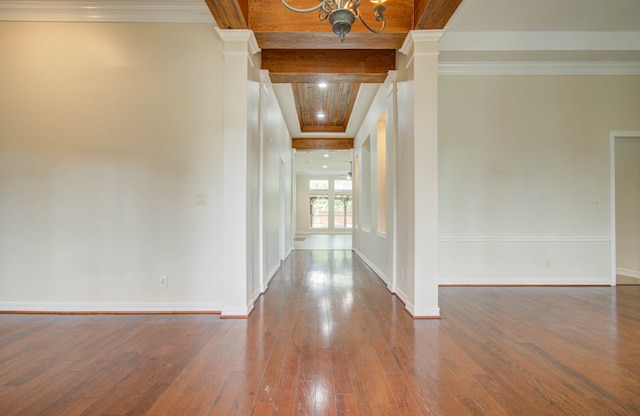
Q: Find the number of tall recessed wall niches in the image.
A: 3